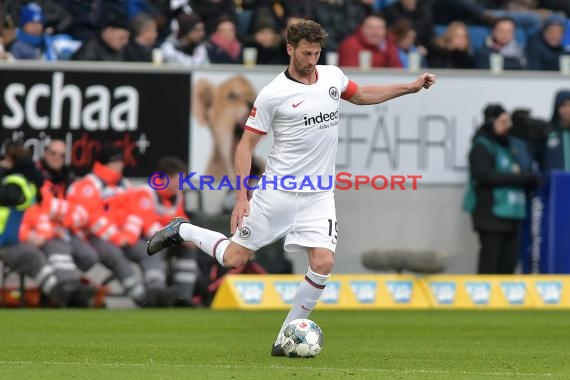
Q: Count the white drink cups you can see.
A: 7